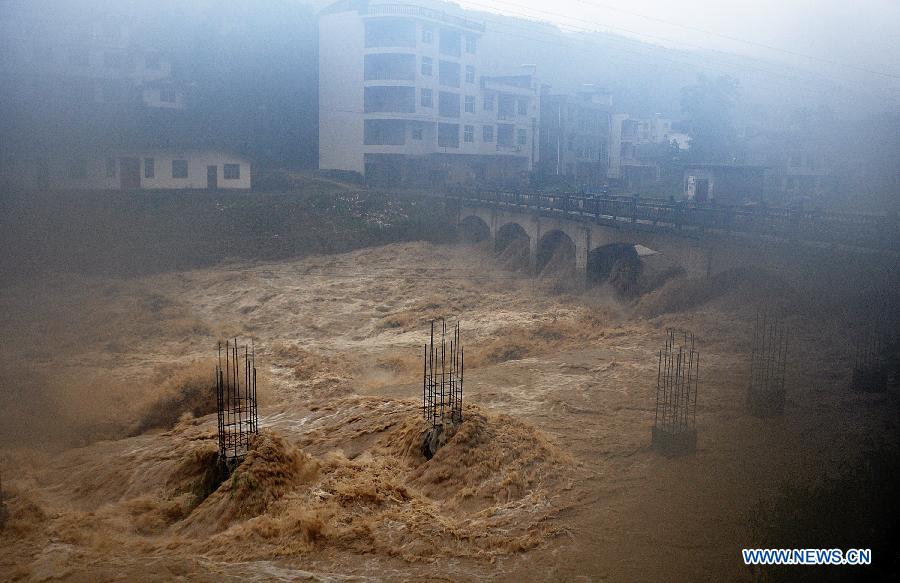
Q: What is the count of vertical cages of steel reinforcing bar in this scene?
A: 5